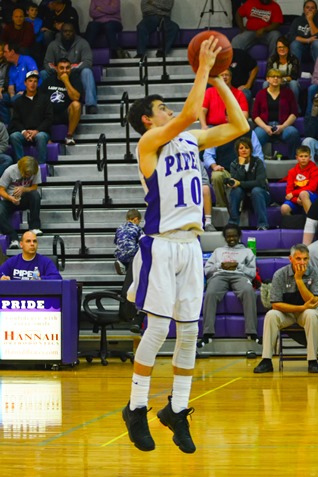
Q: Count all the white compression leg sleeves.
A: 2